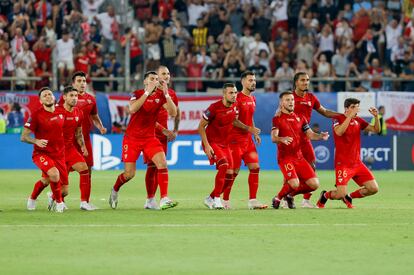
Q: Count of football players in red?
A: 10